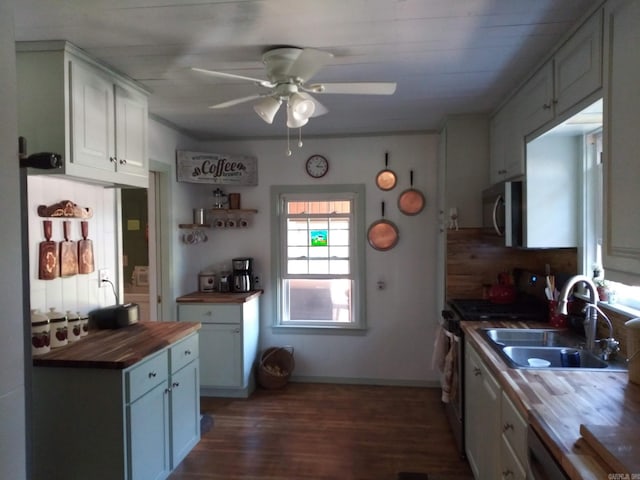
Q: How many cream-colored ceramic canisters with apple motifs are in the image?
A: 4